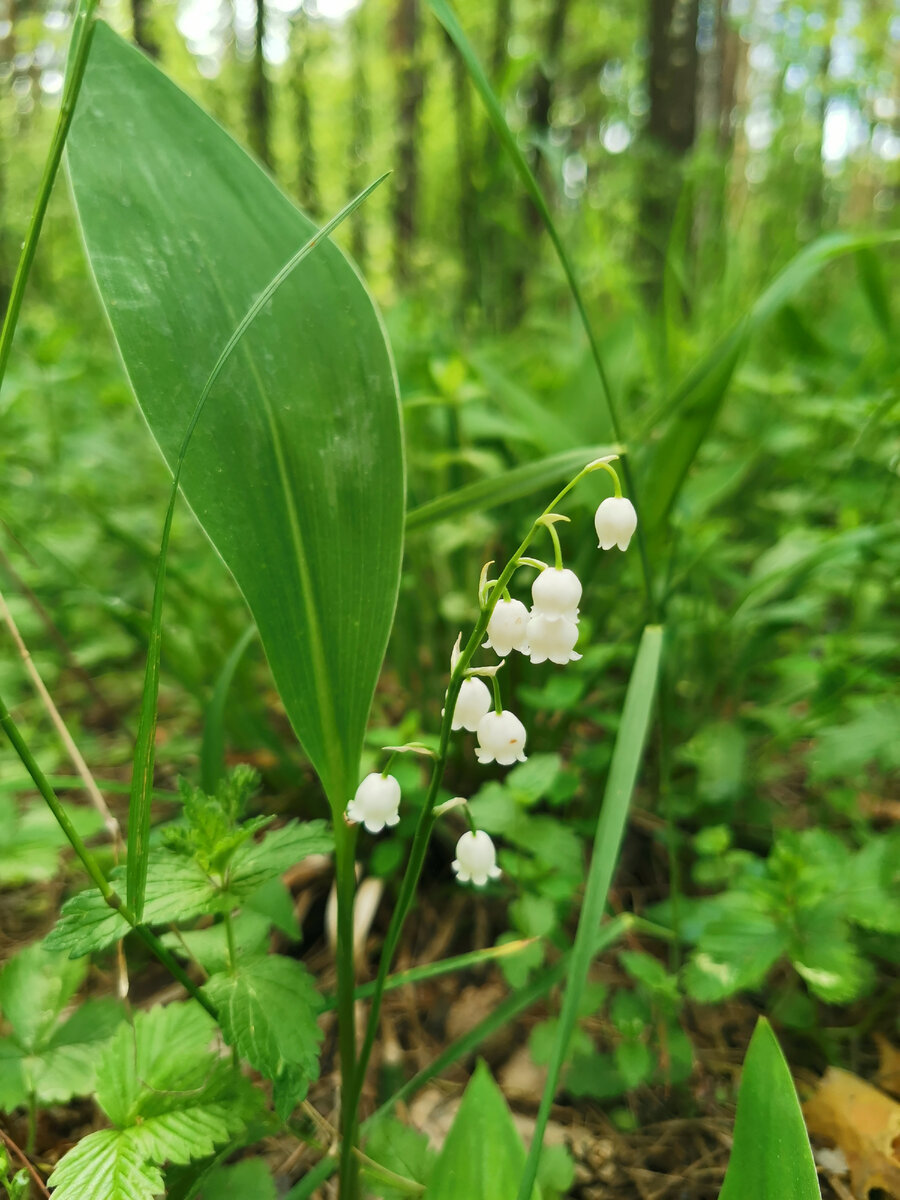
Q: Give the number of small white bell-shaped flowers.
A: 8